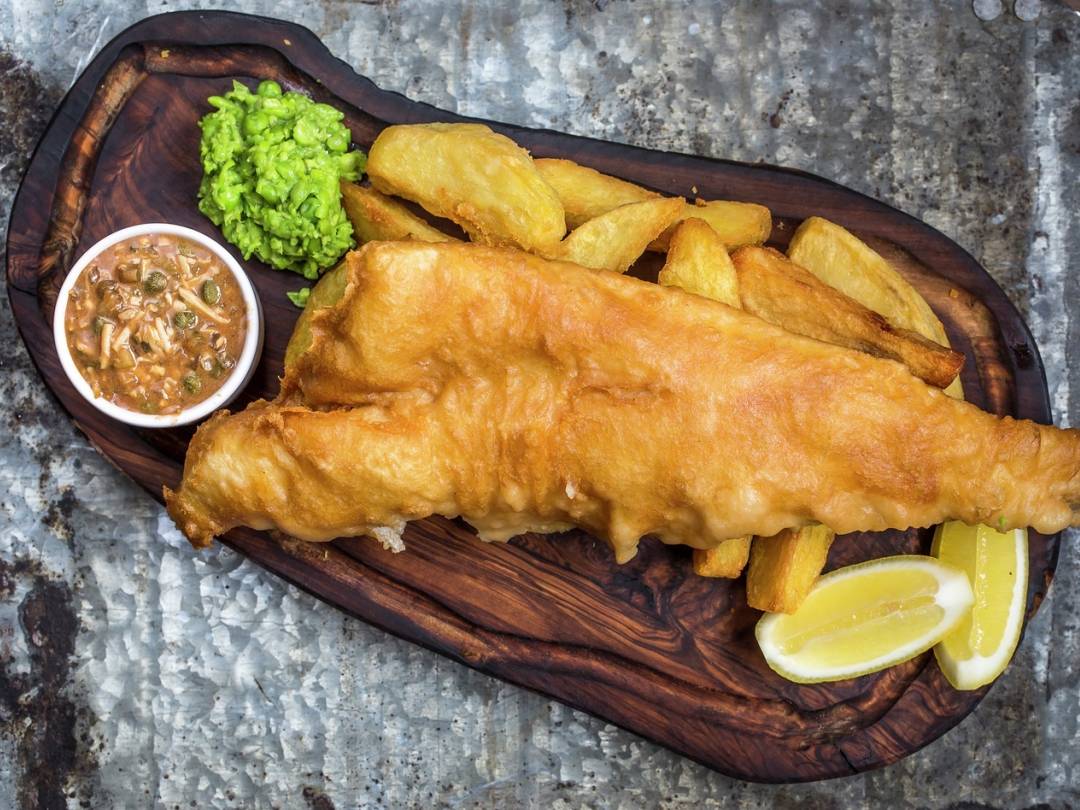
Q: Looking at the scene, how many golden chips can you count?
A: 11